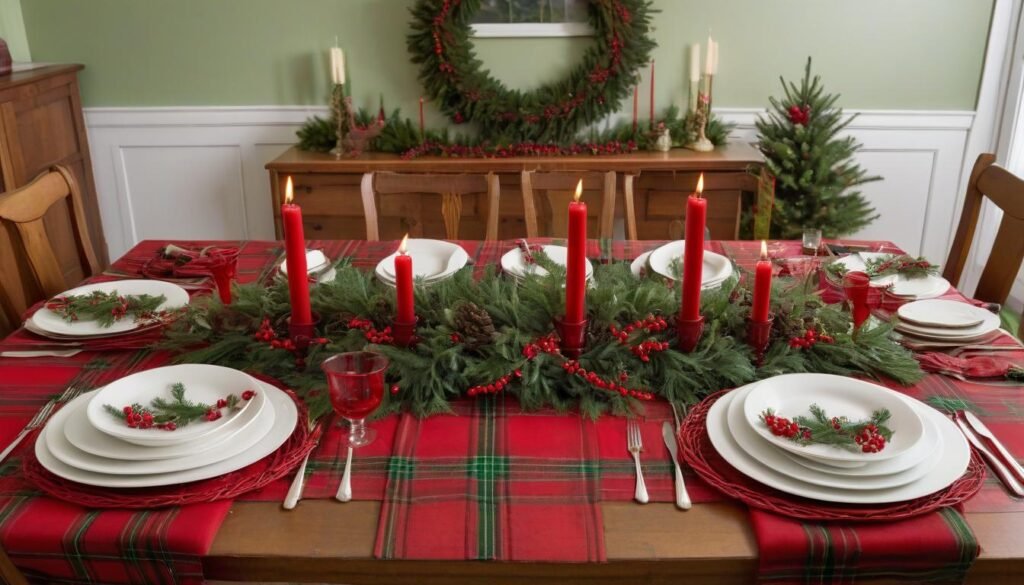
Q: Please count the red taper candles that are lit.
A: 5